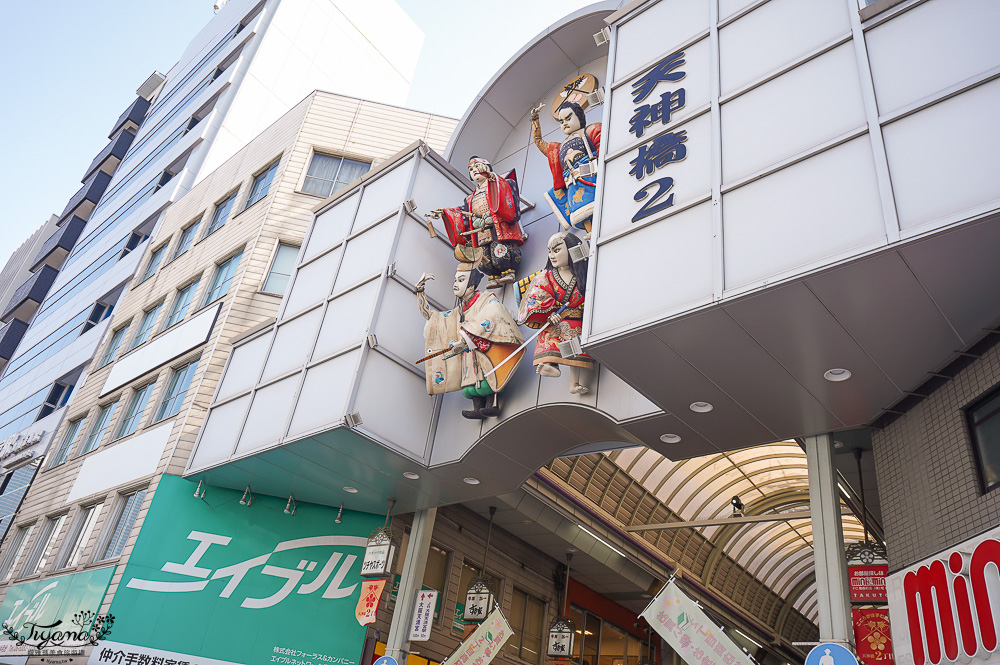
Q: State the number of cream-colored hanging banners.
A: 2